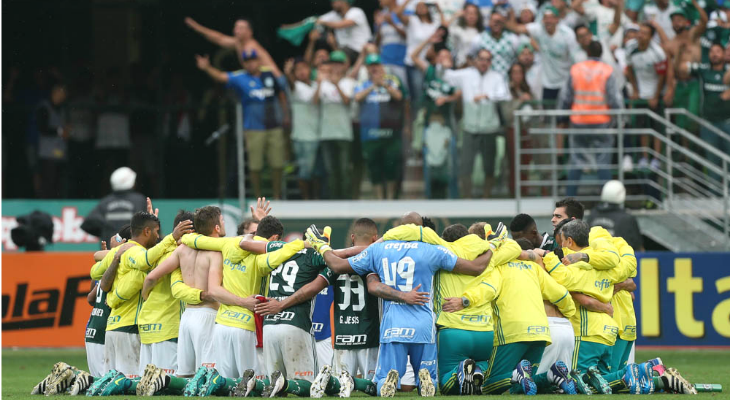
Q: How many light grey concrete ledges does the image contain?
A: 1